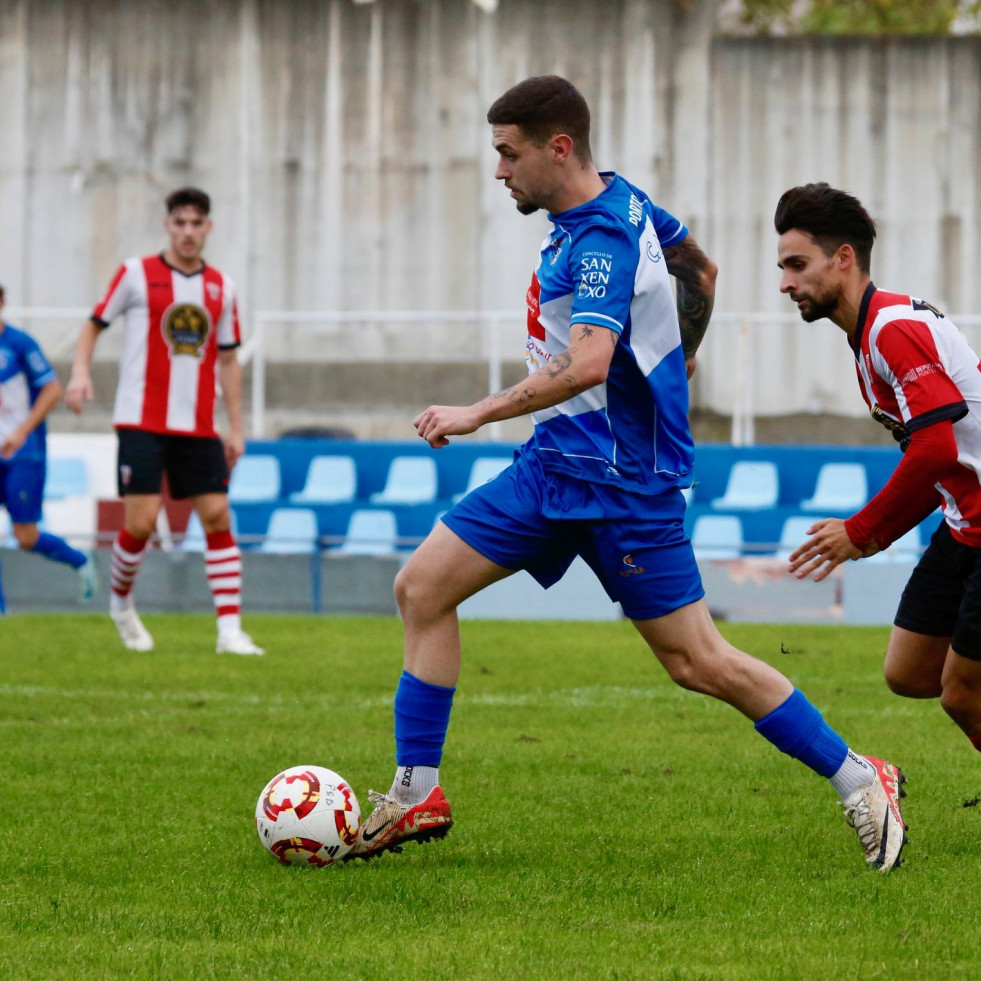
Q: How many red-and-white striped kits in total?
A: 2